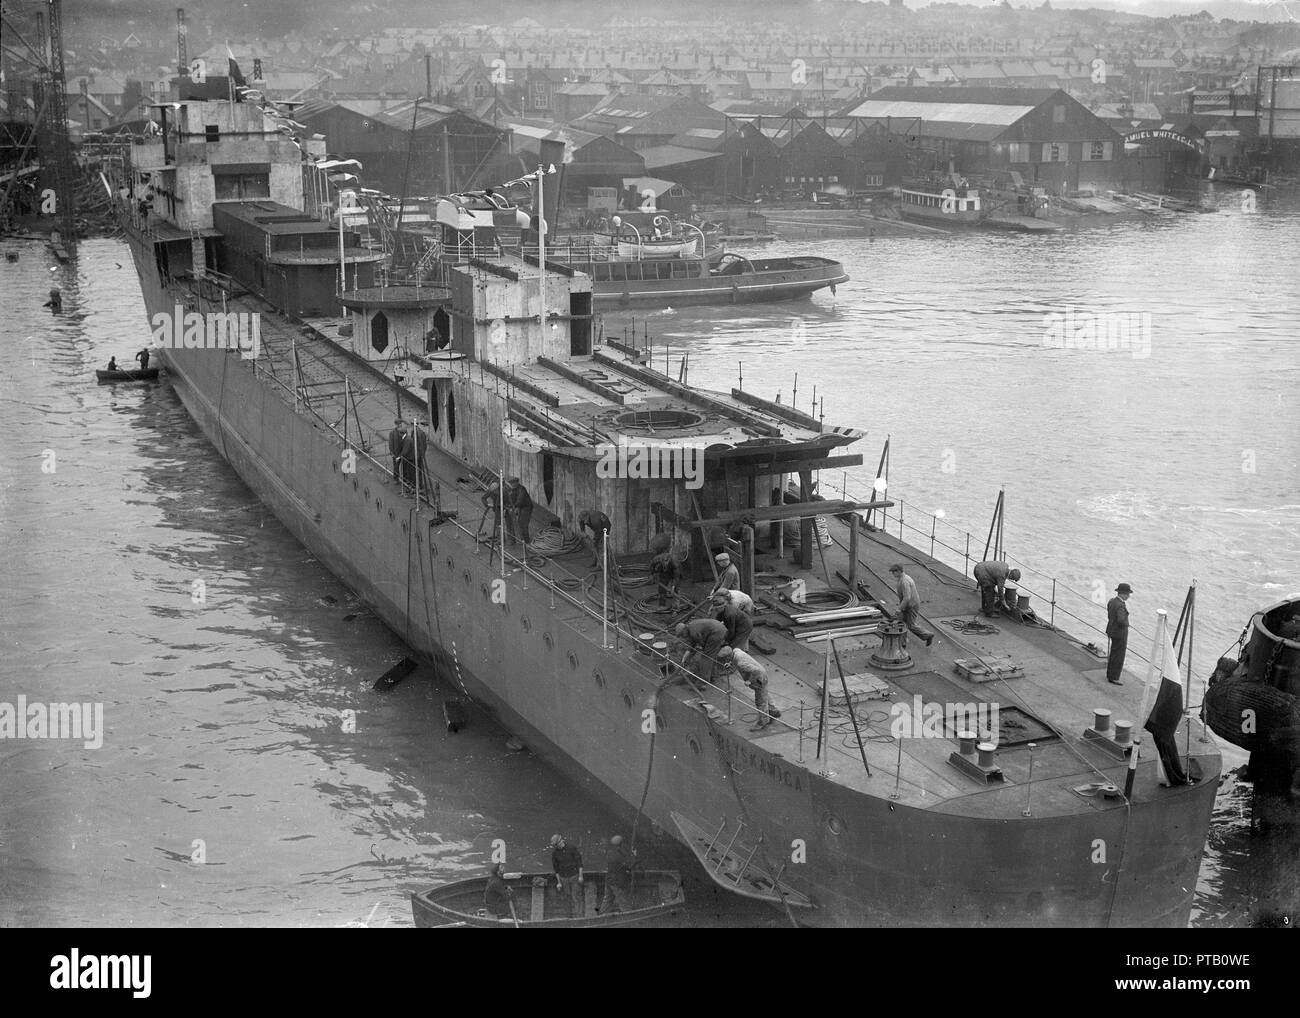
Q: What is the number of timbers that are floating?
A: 2